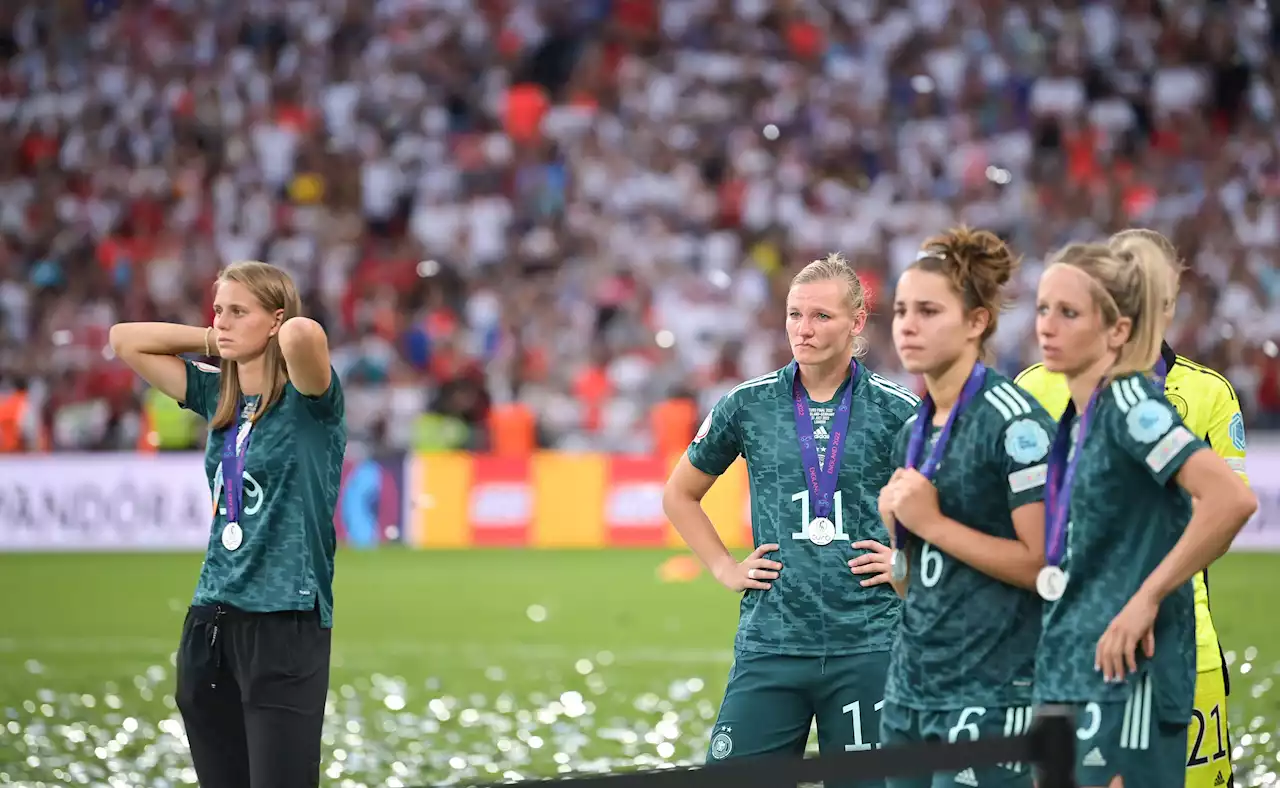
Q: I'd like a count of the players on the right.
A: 4